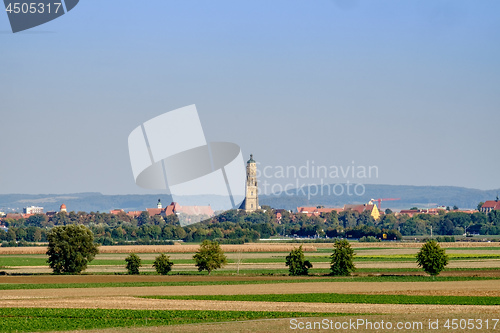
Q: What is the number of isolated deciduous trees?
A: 7